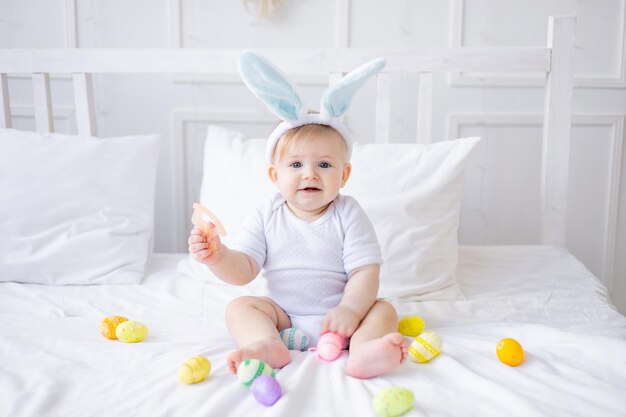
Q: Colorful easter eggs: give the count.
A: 11